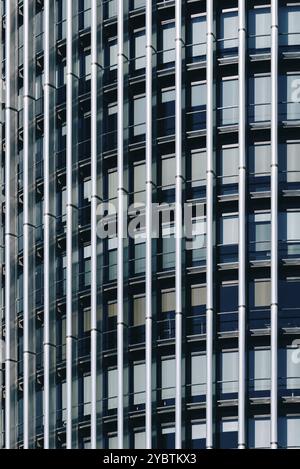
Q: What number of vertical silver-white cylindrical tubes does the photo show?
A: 11